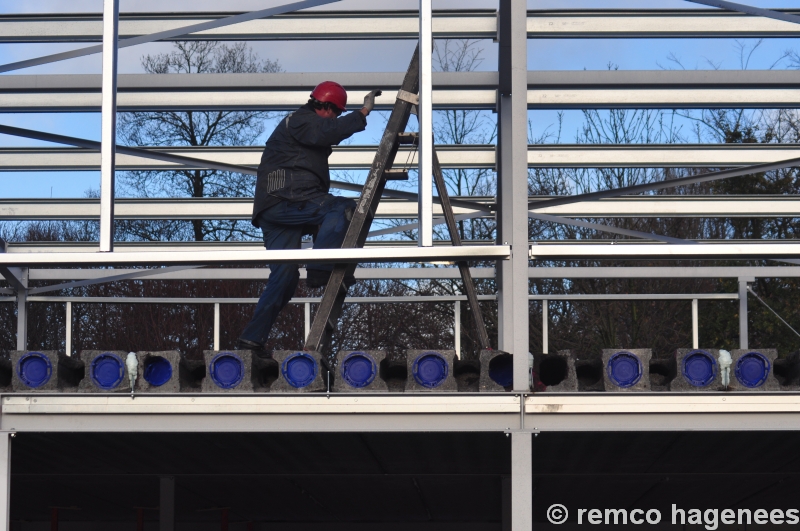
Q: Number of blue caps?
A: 11